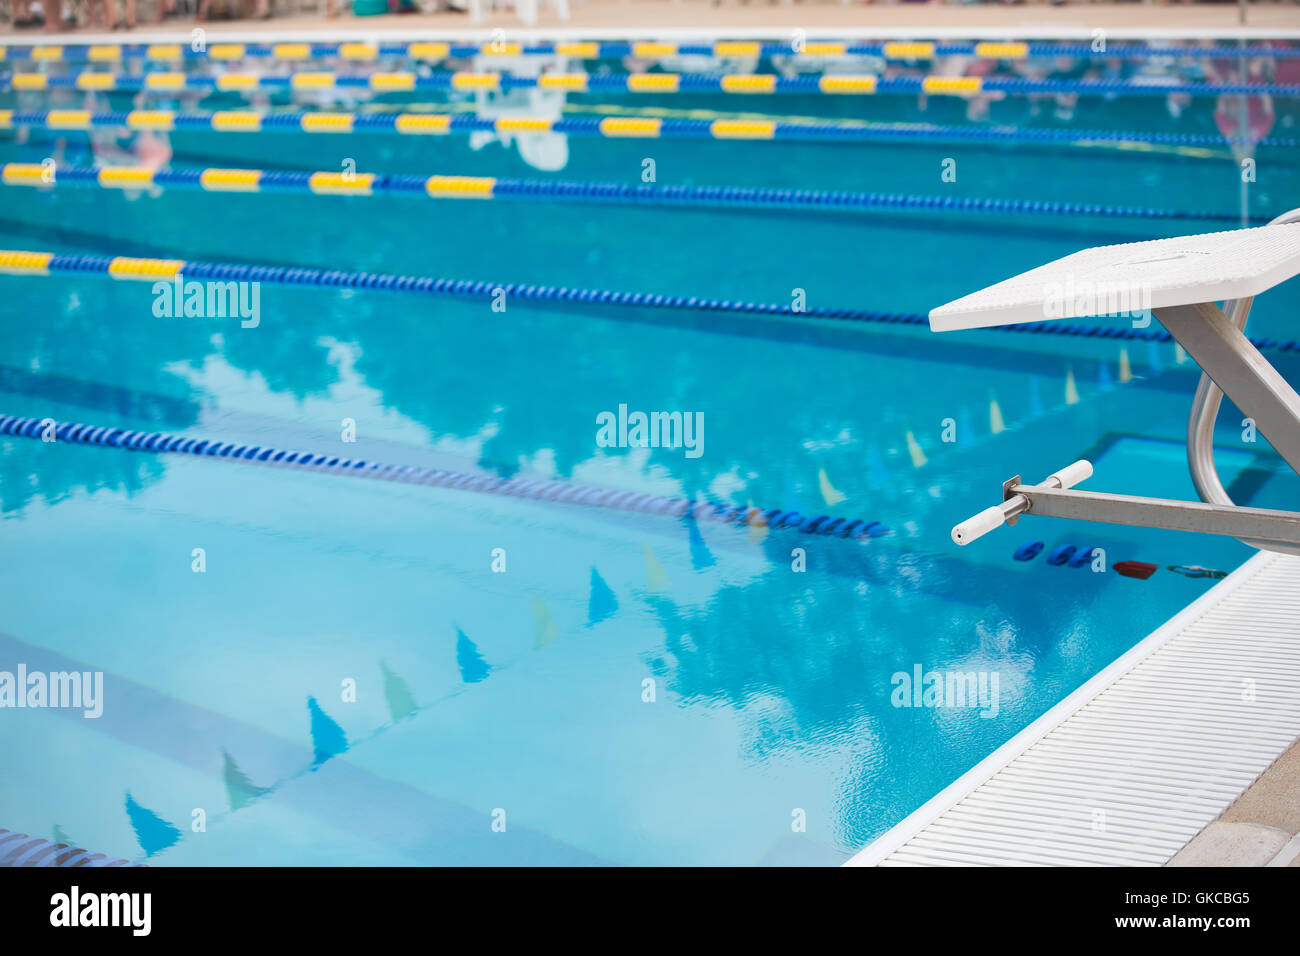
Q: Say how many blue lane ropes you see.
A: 7